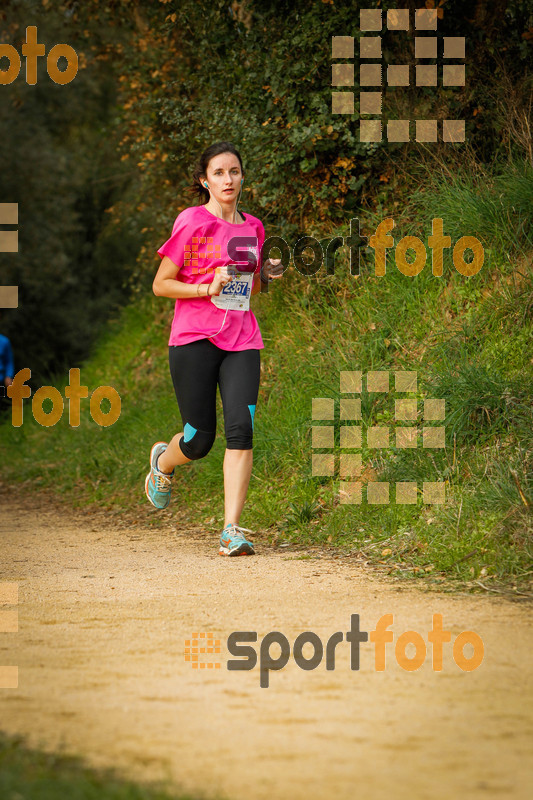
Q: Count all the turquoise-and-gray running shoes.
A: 2